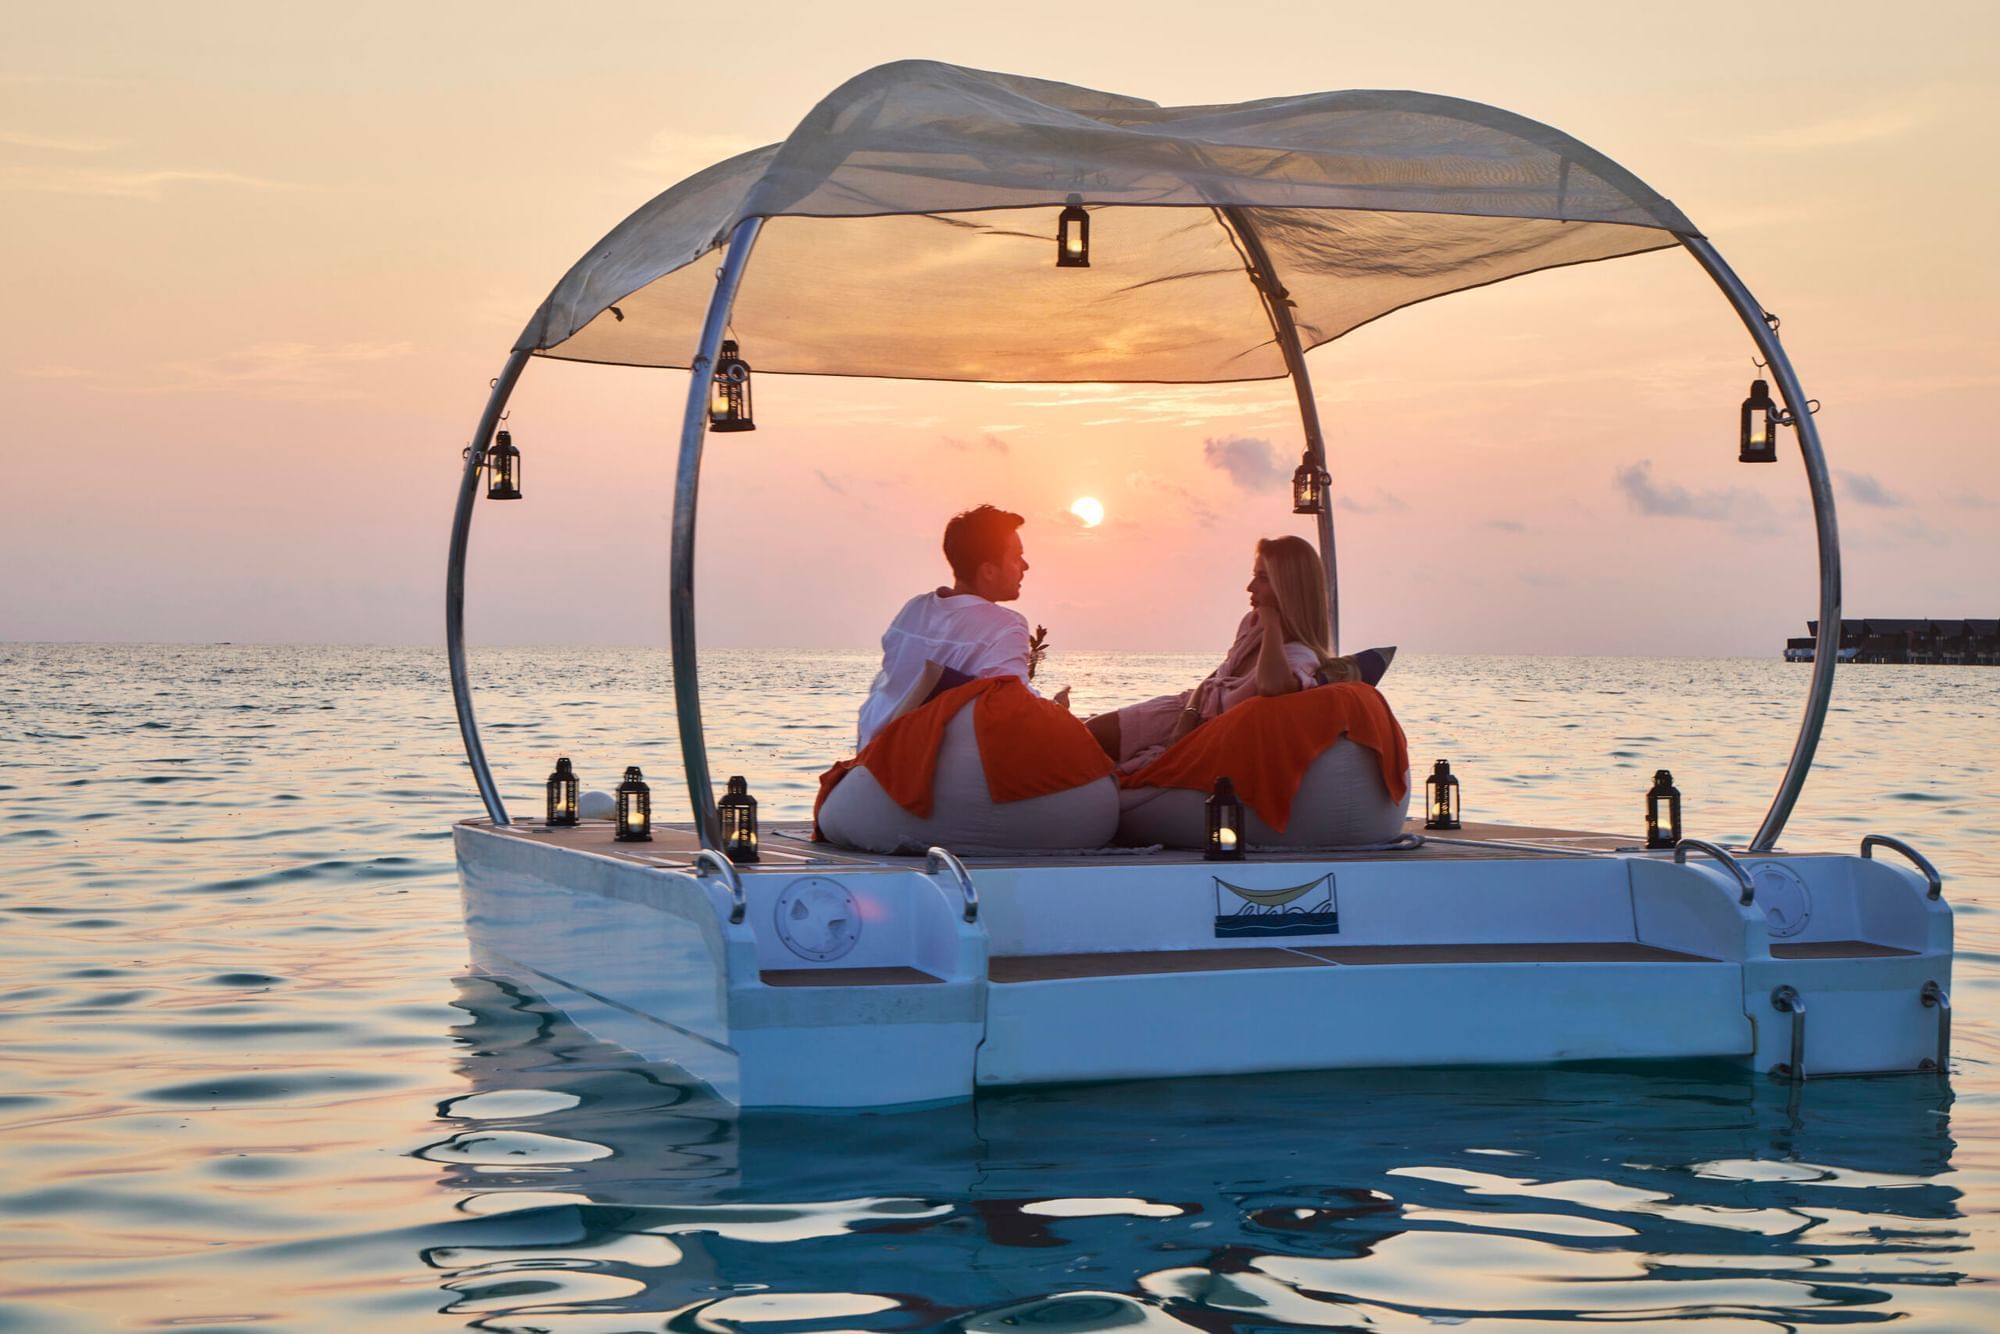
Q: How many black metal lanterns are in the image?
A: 11